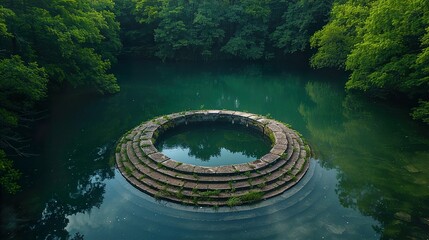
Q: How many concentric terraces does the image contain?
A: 5